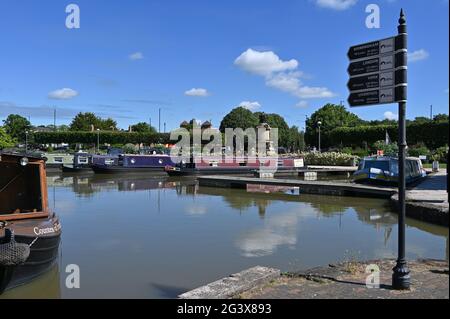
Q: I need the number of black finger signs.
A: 4